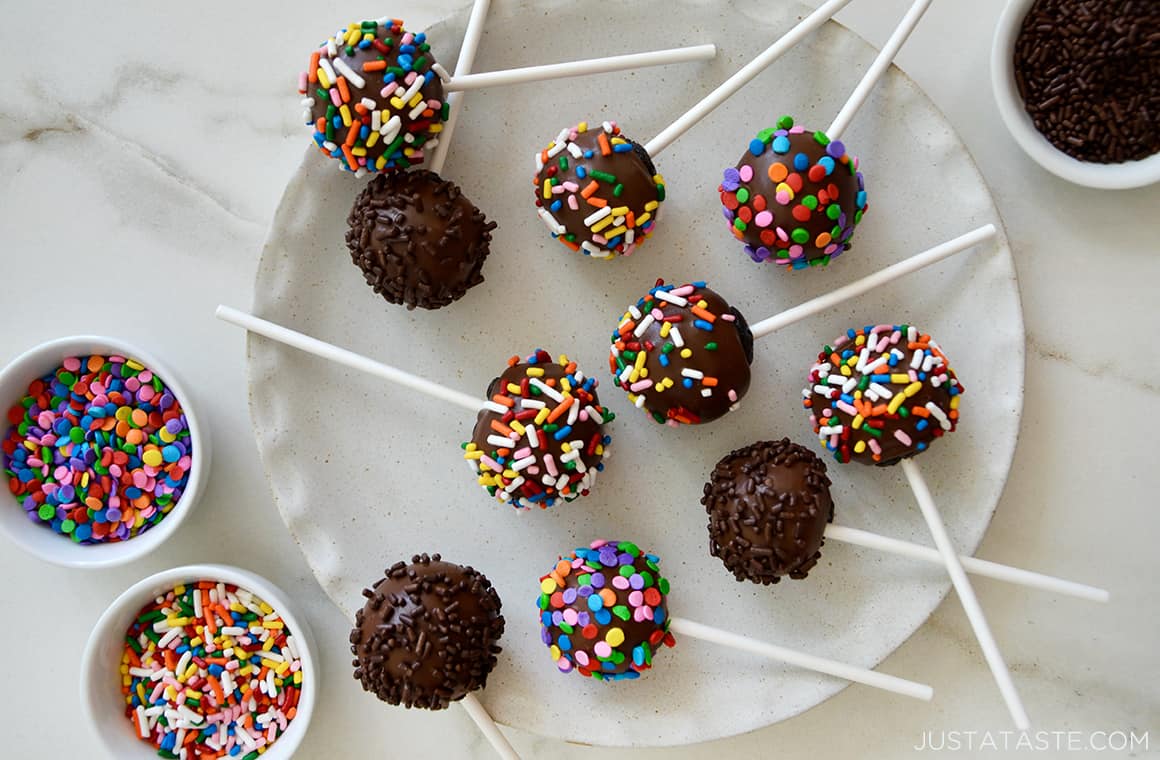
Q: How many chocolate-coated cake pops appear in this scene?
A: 10